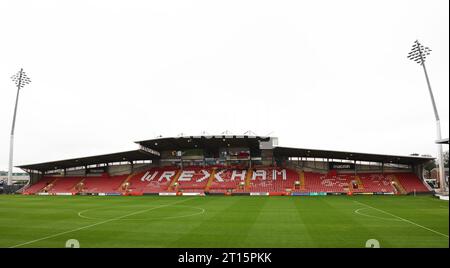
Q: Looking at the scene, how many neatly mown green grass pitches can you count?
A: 1